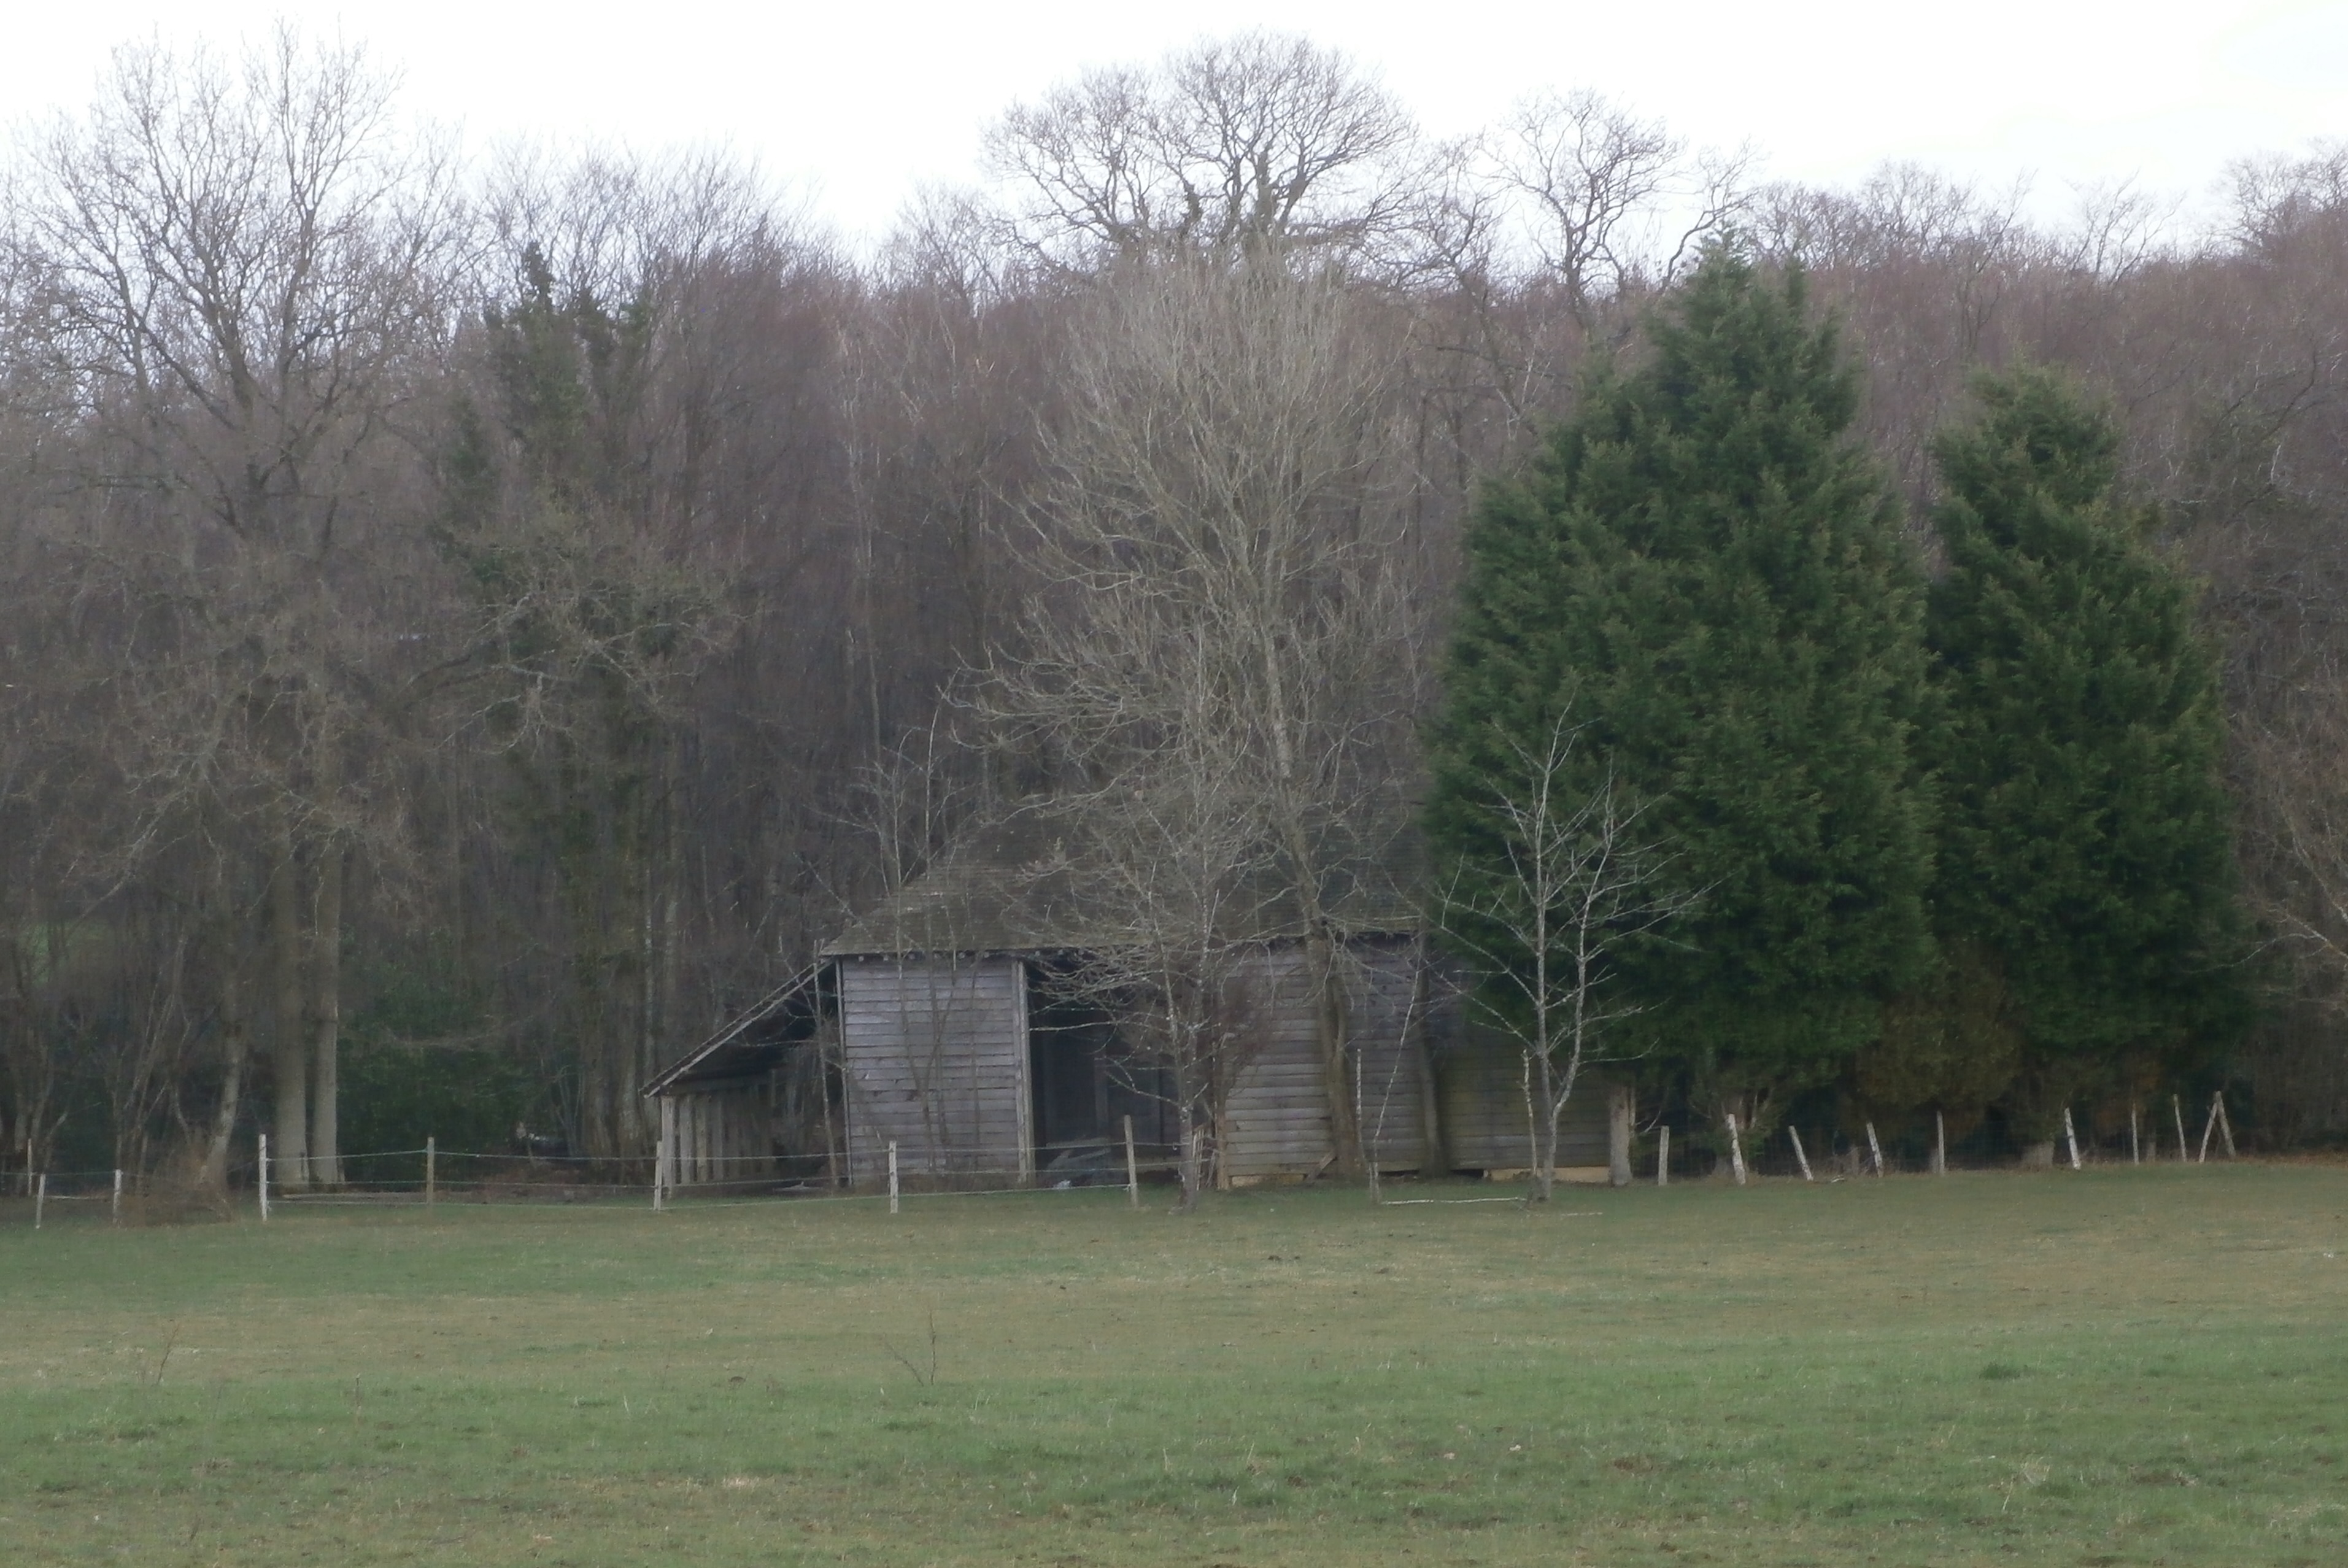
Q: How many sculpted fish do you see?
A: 0